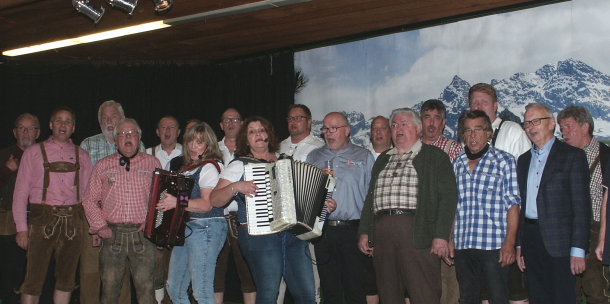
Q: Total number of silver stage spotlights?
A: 3